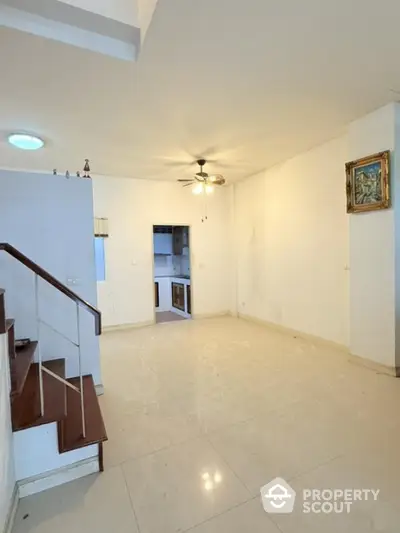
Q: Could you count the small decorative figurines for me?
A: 4